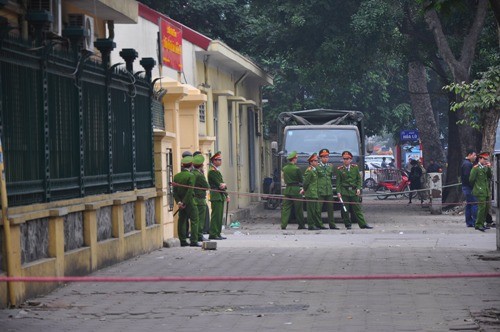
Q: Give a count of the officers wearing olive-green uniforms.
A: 8